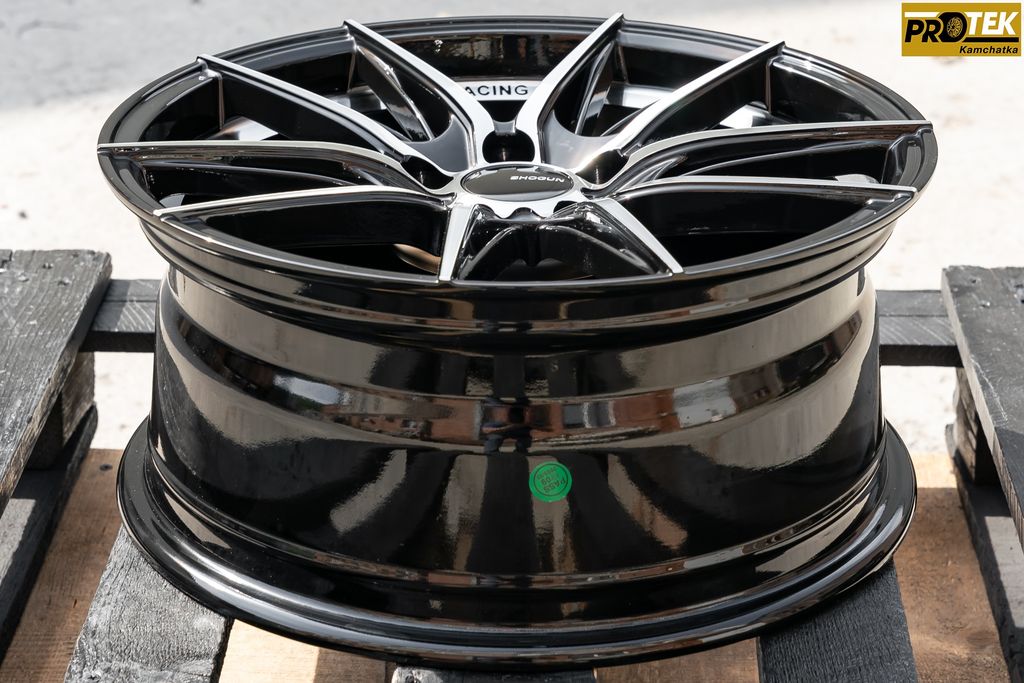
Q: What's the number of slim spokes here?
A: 10